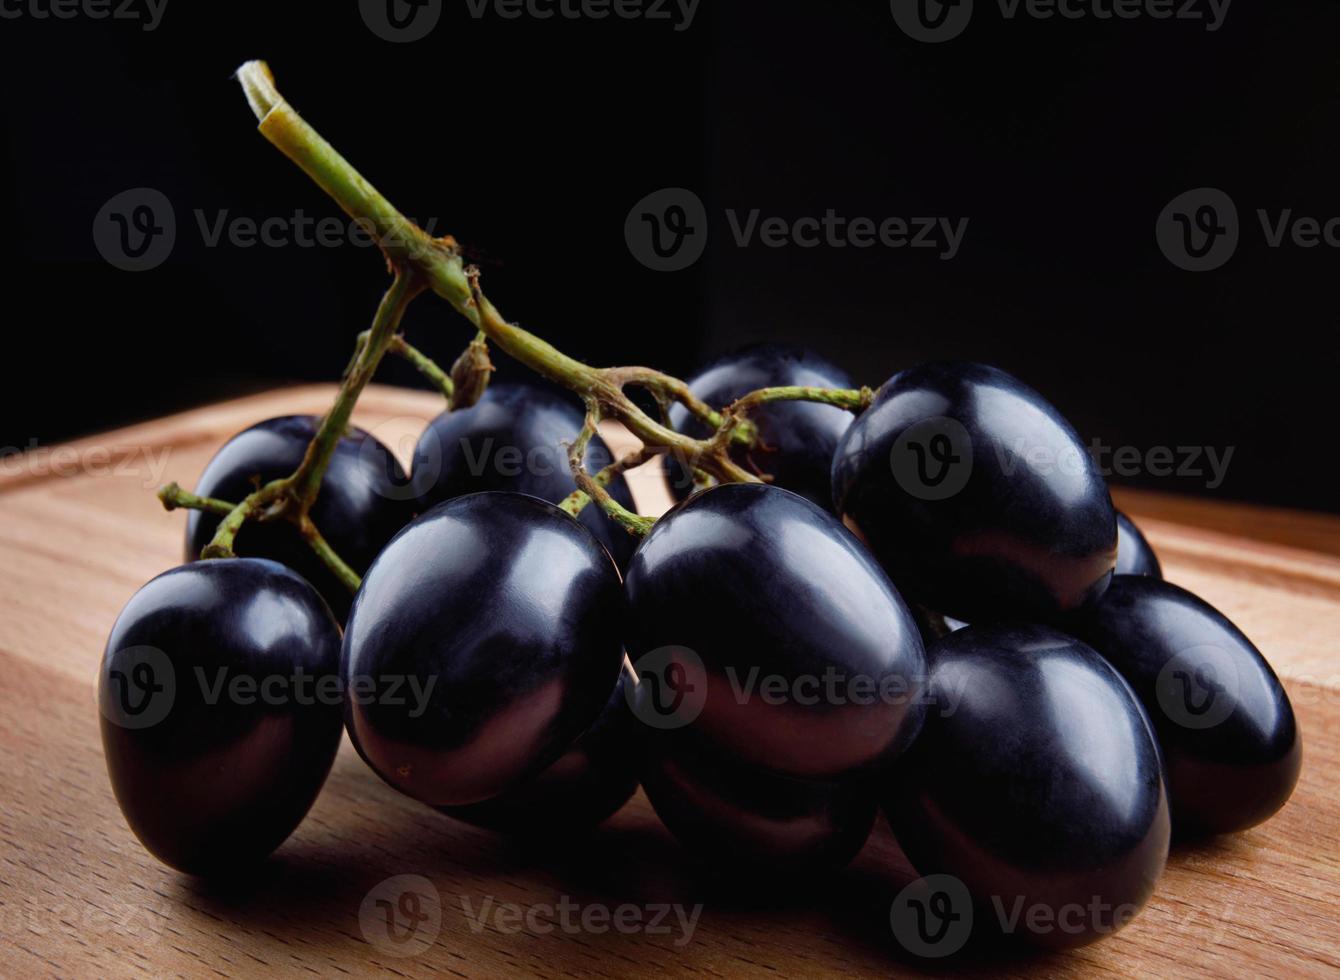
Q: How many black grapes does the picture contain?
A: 12